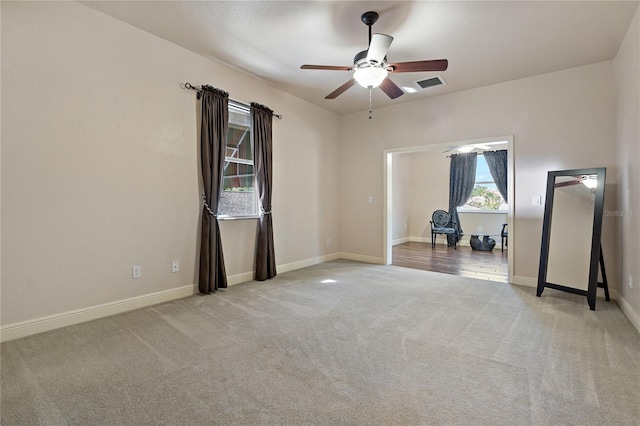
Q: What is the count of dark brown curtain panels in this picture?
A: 2